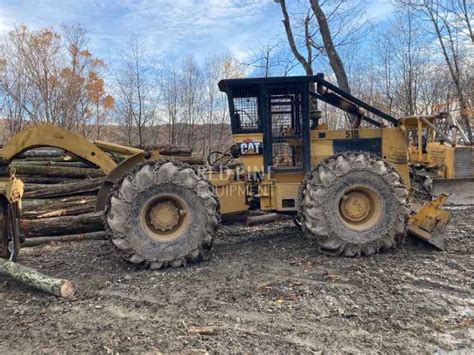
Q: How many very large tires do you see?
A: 2